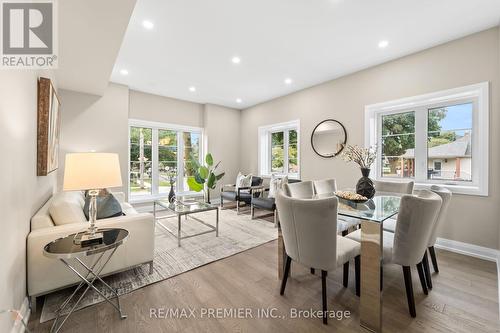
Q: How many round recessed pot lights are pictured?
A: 7